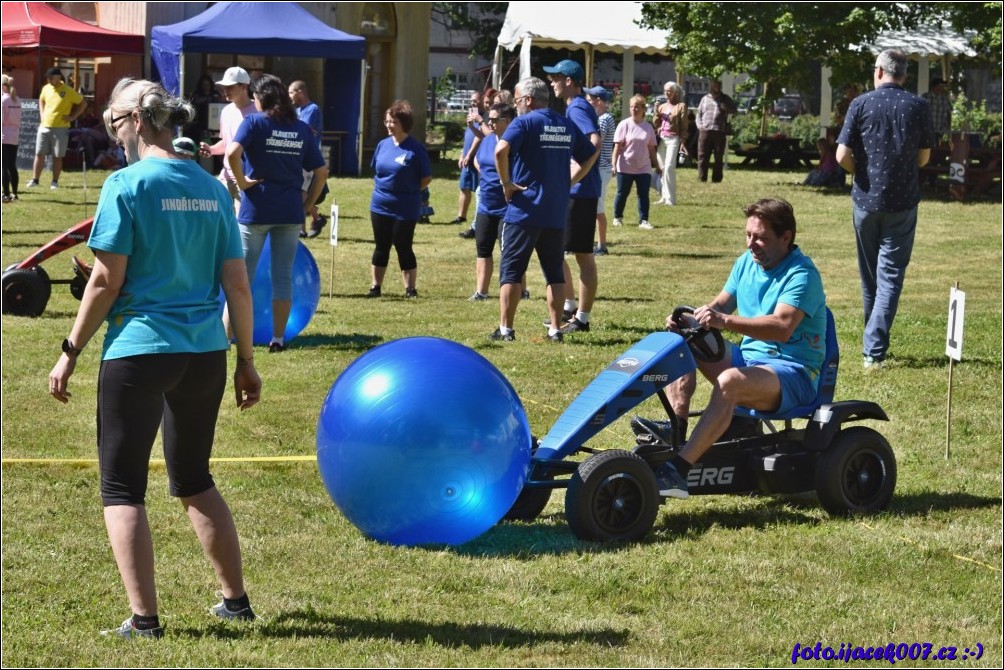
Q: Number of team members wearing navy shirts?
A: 5